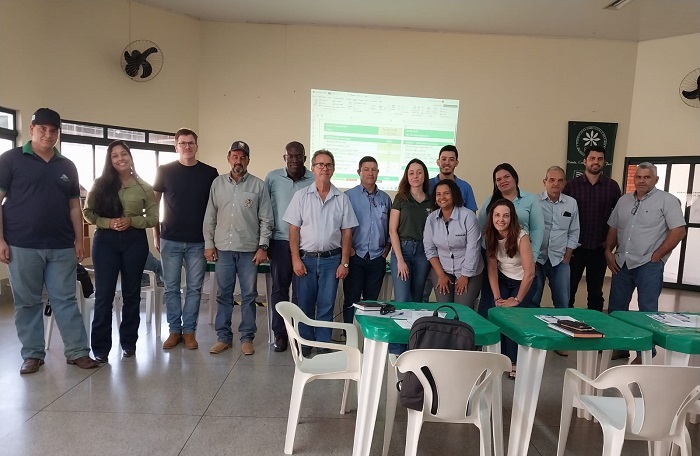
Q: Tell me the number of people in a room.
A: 15